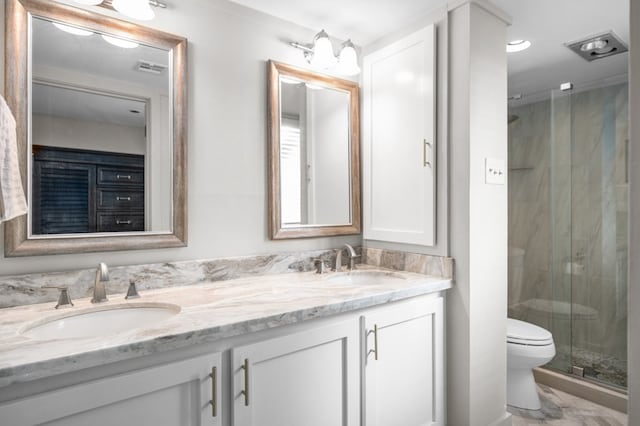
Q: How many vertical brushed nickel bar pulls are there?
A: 4